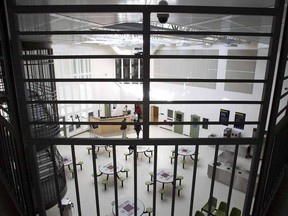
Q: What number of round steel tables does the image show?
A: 7